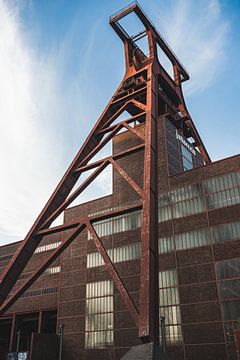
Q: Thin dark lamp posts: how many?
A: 3